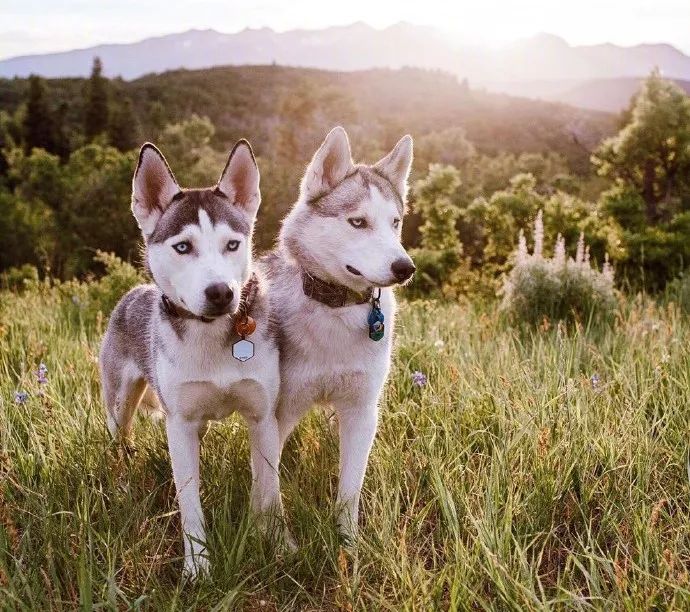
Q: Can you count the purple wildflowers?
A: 4